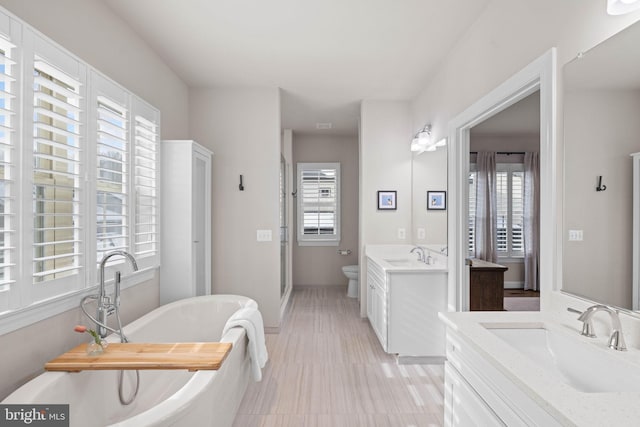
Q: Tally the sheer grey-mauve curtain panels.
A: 2